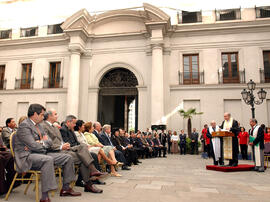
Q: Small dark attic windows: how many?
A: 6